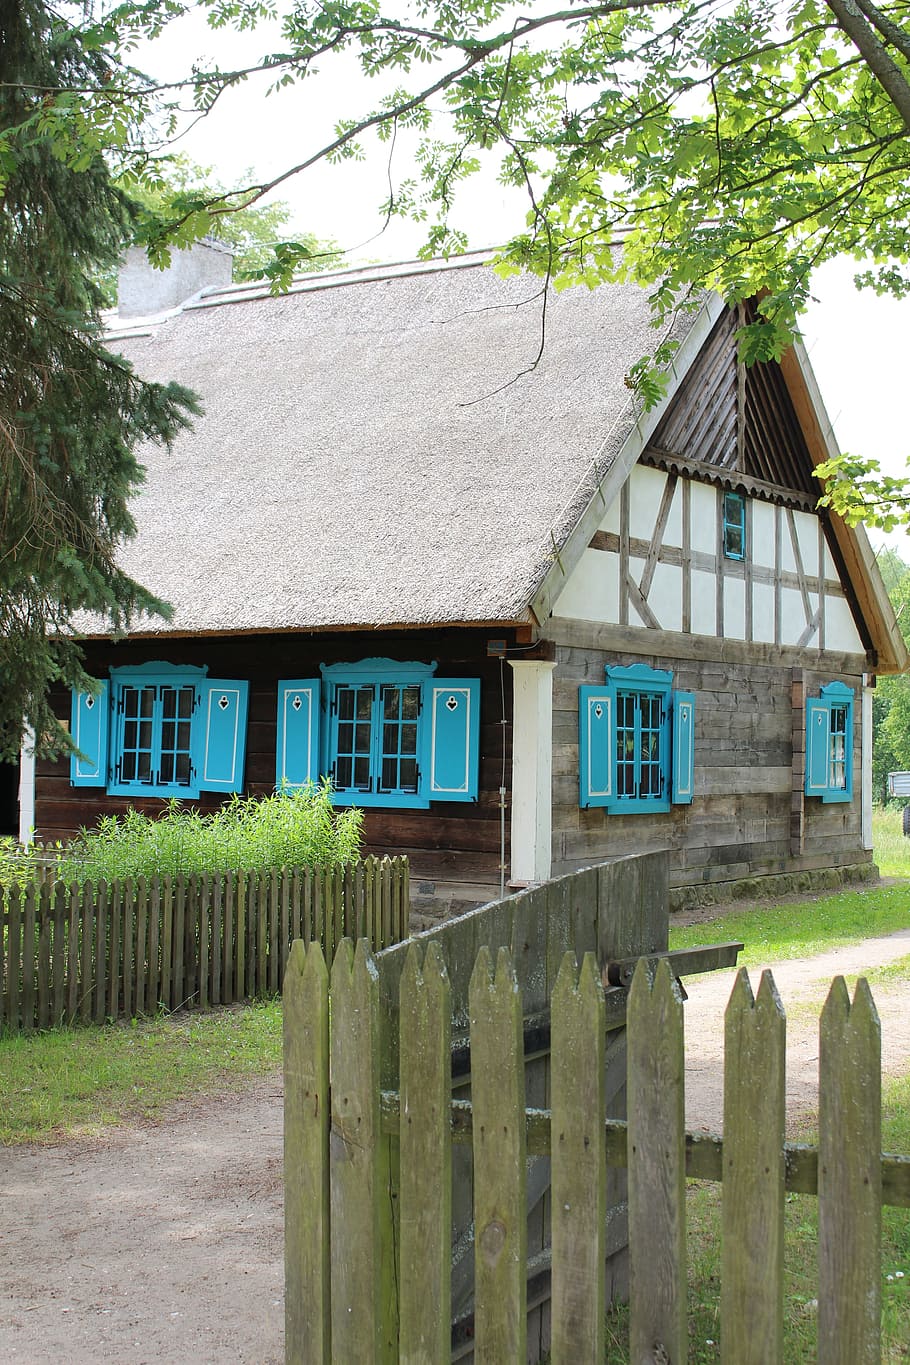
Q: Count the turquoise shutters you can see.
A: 7